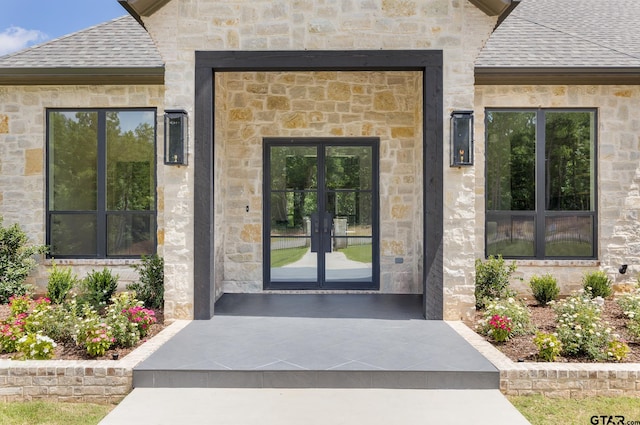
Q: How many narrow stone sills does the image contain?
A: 2